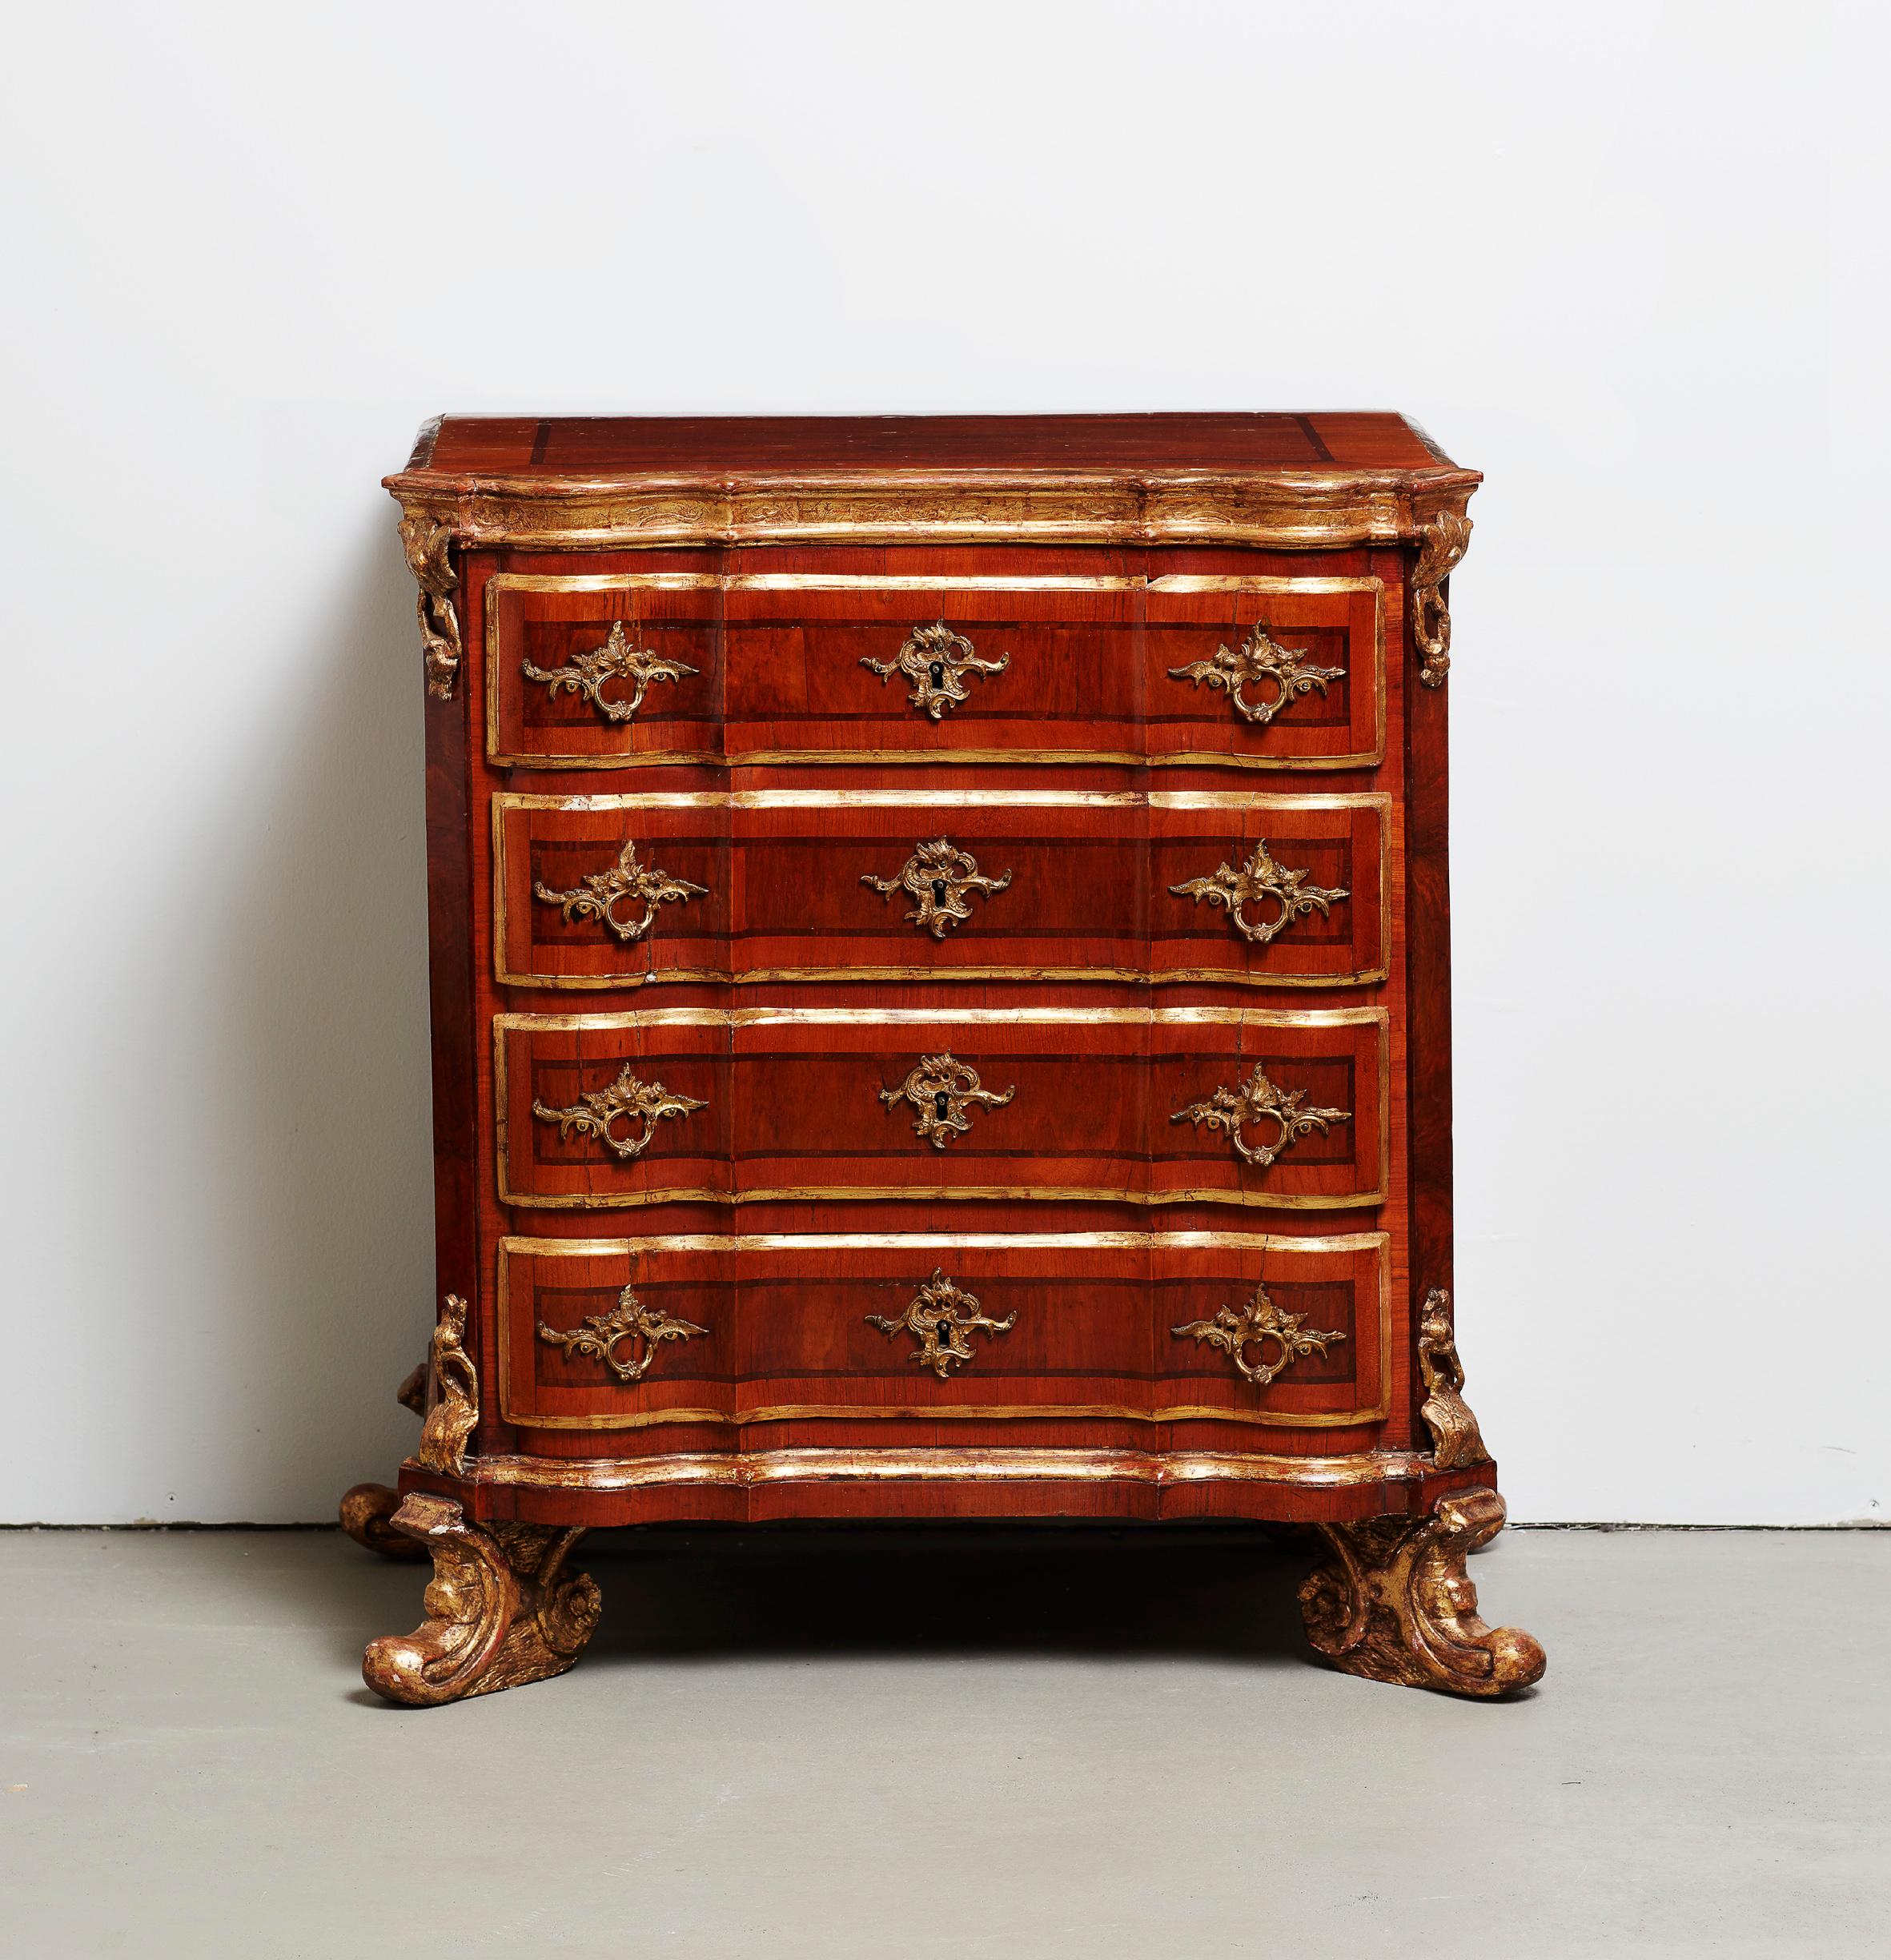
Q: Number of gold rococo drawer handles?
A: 8